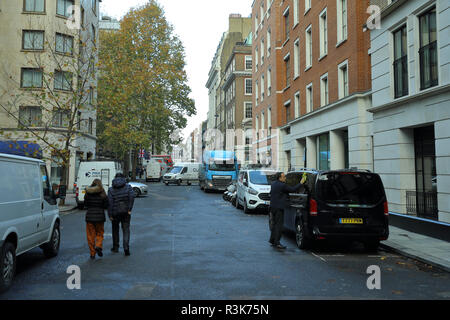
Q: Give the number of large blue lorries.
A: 1